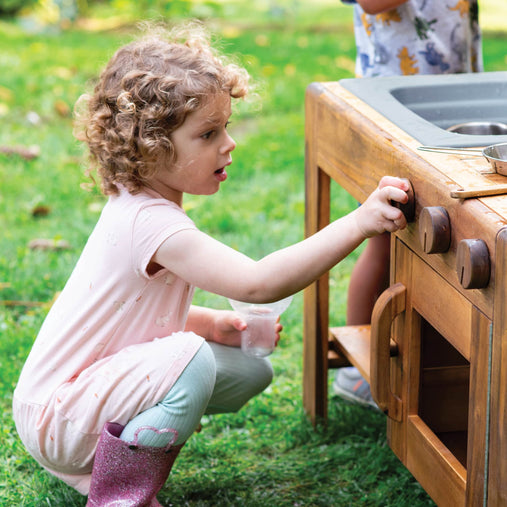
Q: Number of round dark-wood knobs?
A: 3